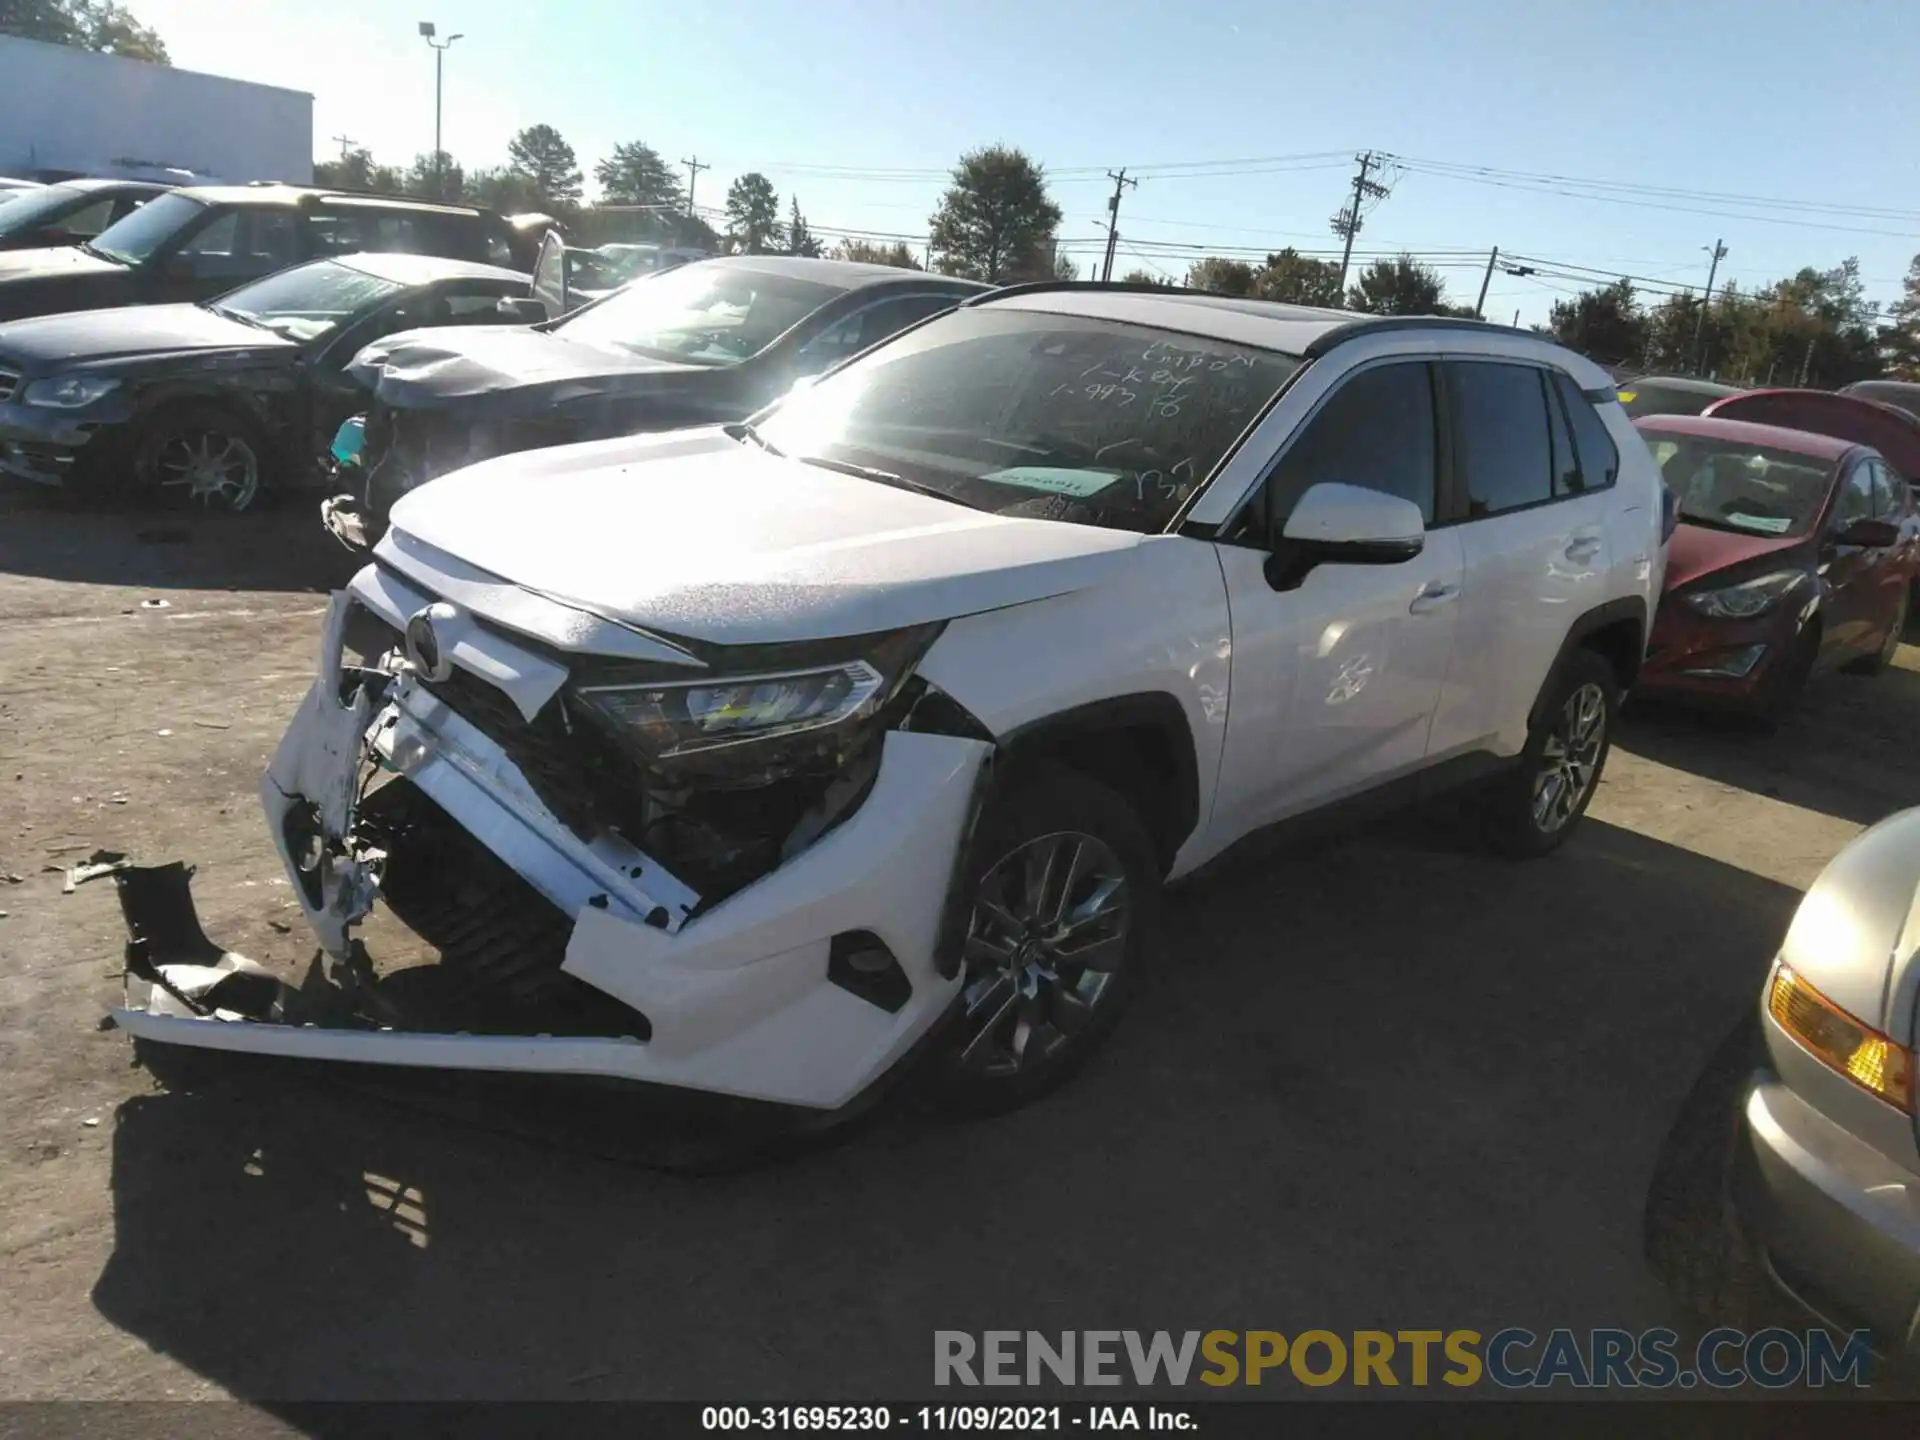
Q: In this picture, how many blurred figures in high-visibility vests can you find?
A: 0